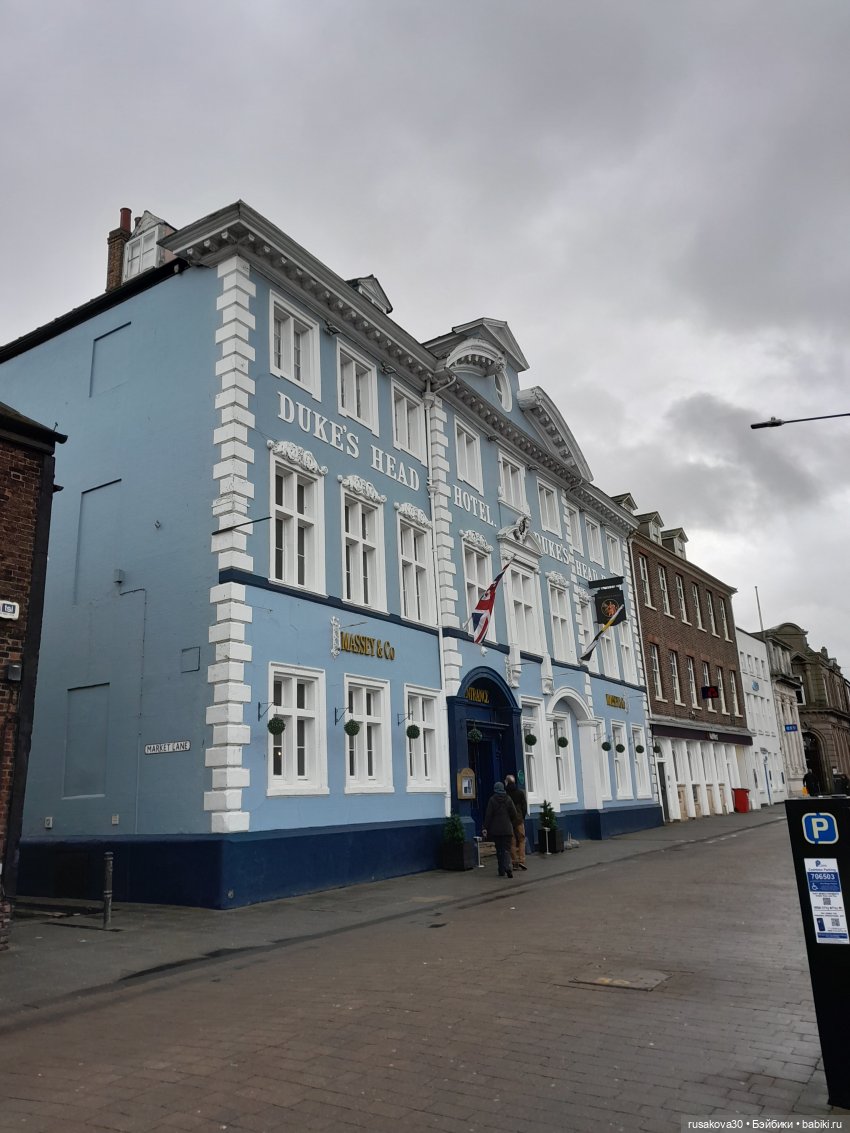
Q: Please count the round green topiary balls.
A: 10